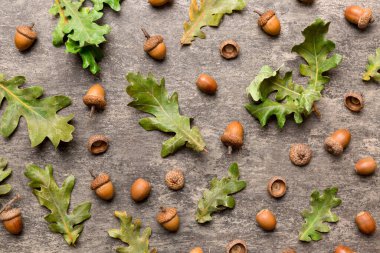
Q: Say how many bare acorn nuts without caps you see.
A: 5